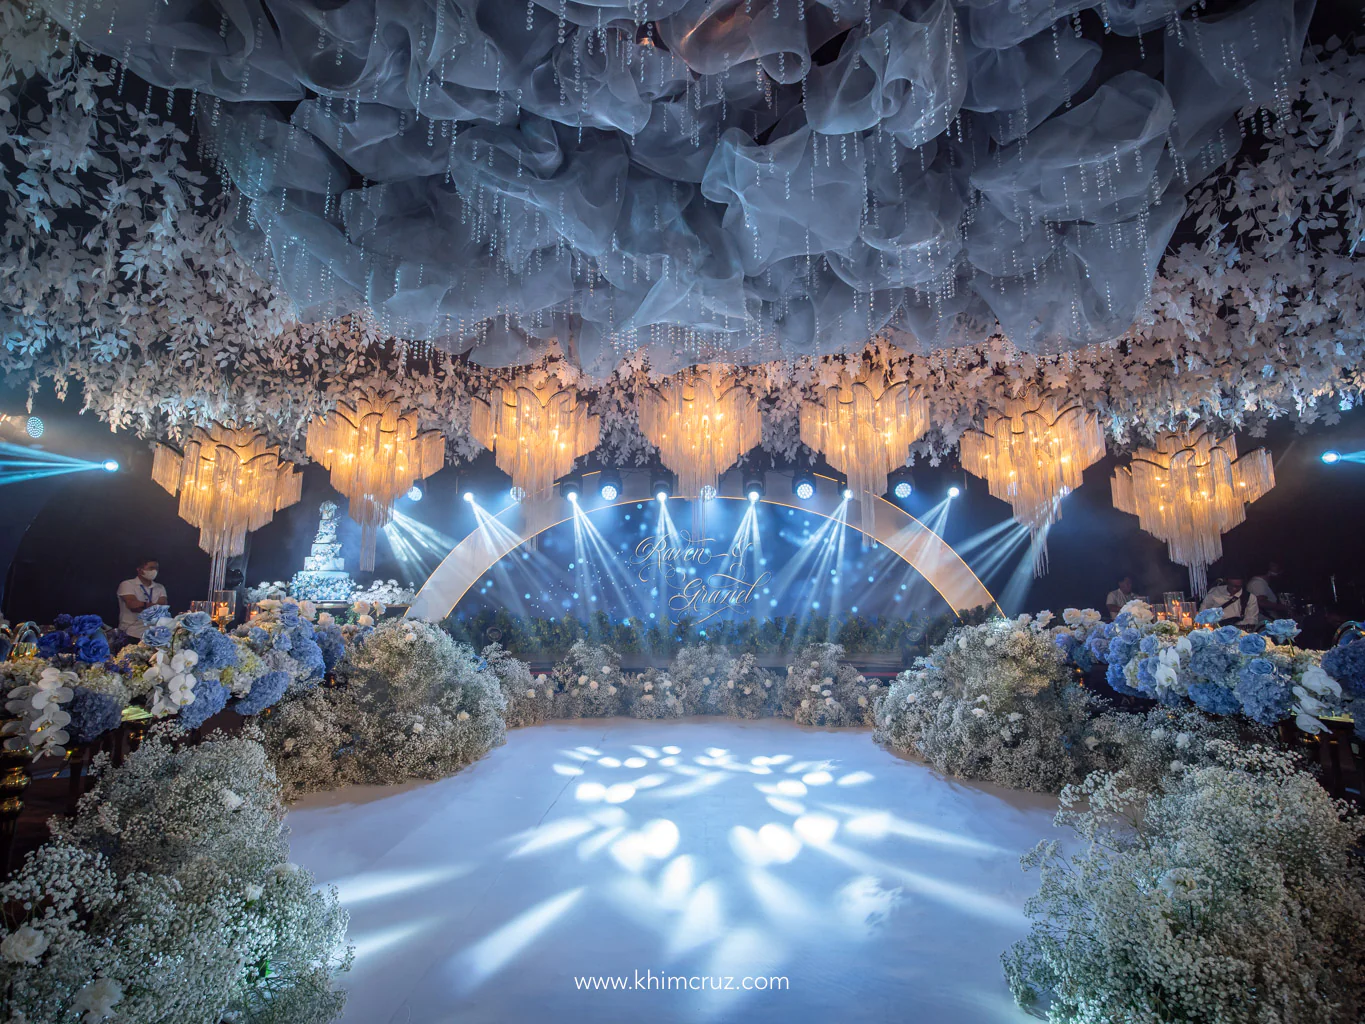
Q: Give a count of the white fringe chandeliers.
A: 7